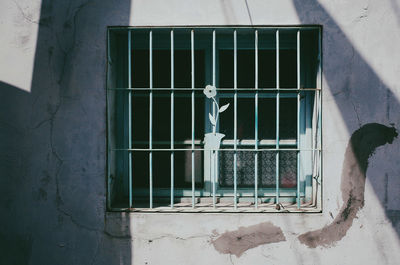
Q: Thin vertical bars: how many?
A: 9